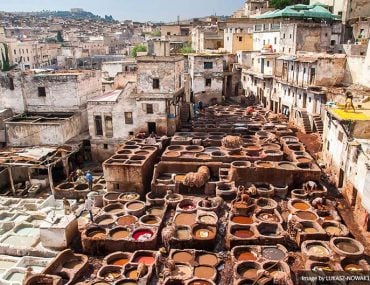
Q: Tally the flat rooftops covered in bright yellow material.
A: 1